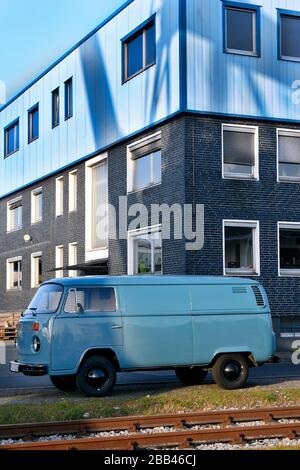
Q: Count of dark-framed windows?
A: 7